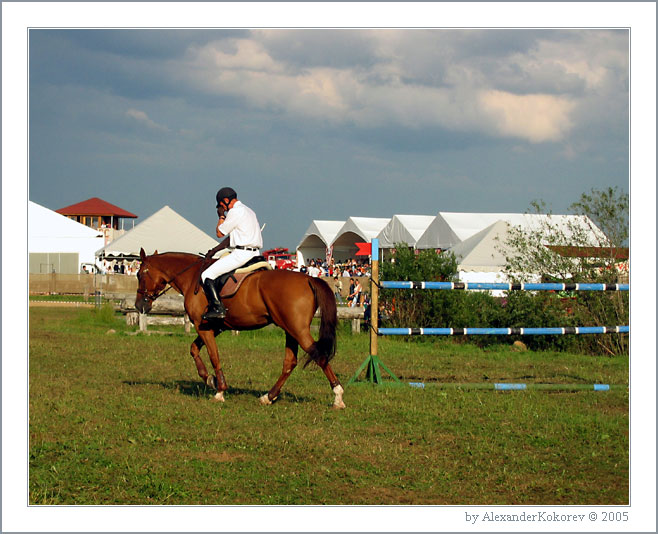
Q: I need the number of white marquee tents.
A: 7